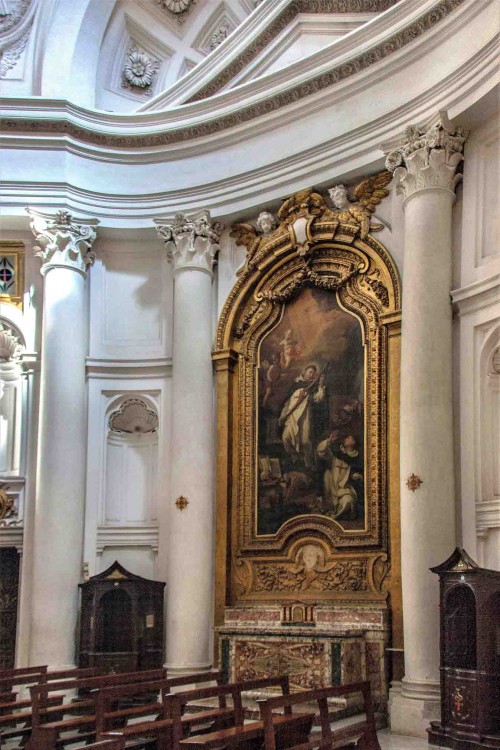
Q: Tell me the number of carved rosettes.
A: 3